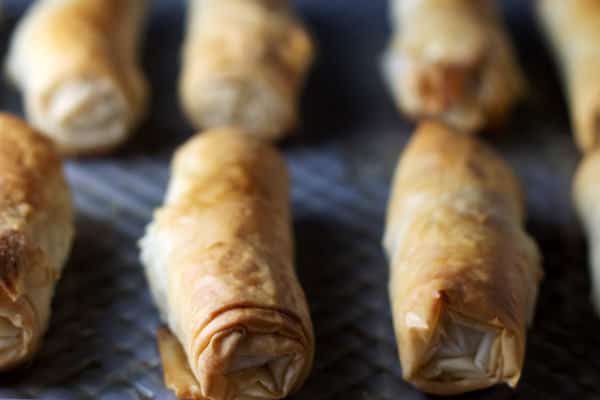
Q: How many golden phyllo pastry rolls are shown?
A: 8